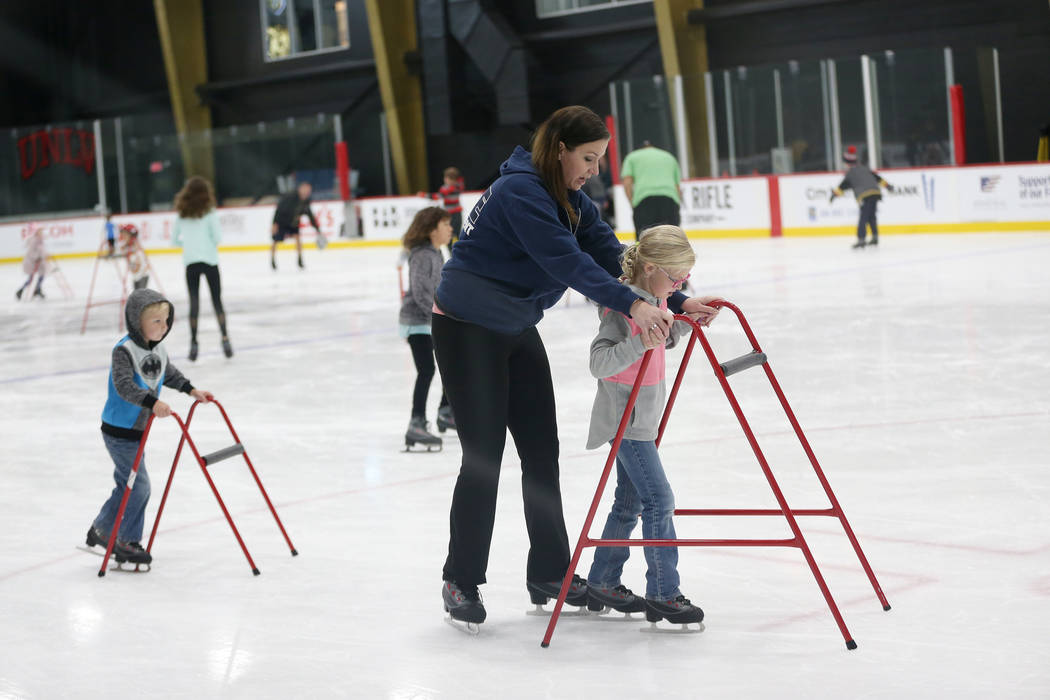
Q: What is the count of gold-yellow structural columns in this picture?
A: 3